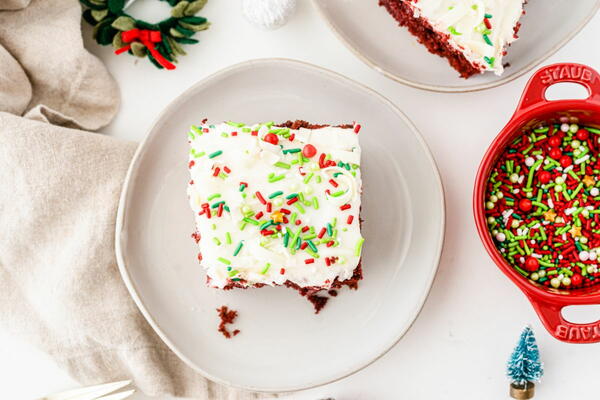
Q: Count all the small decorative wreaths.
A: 1